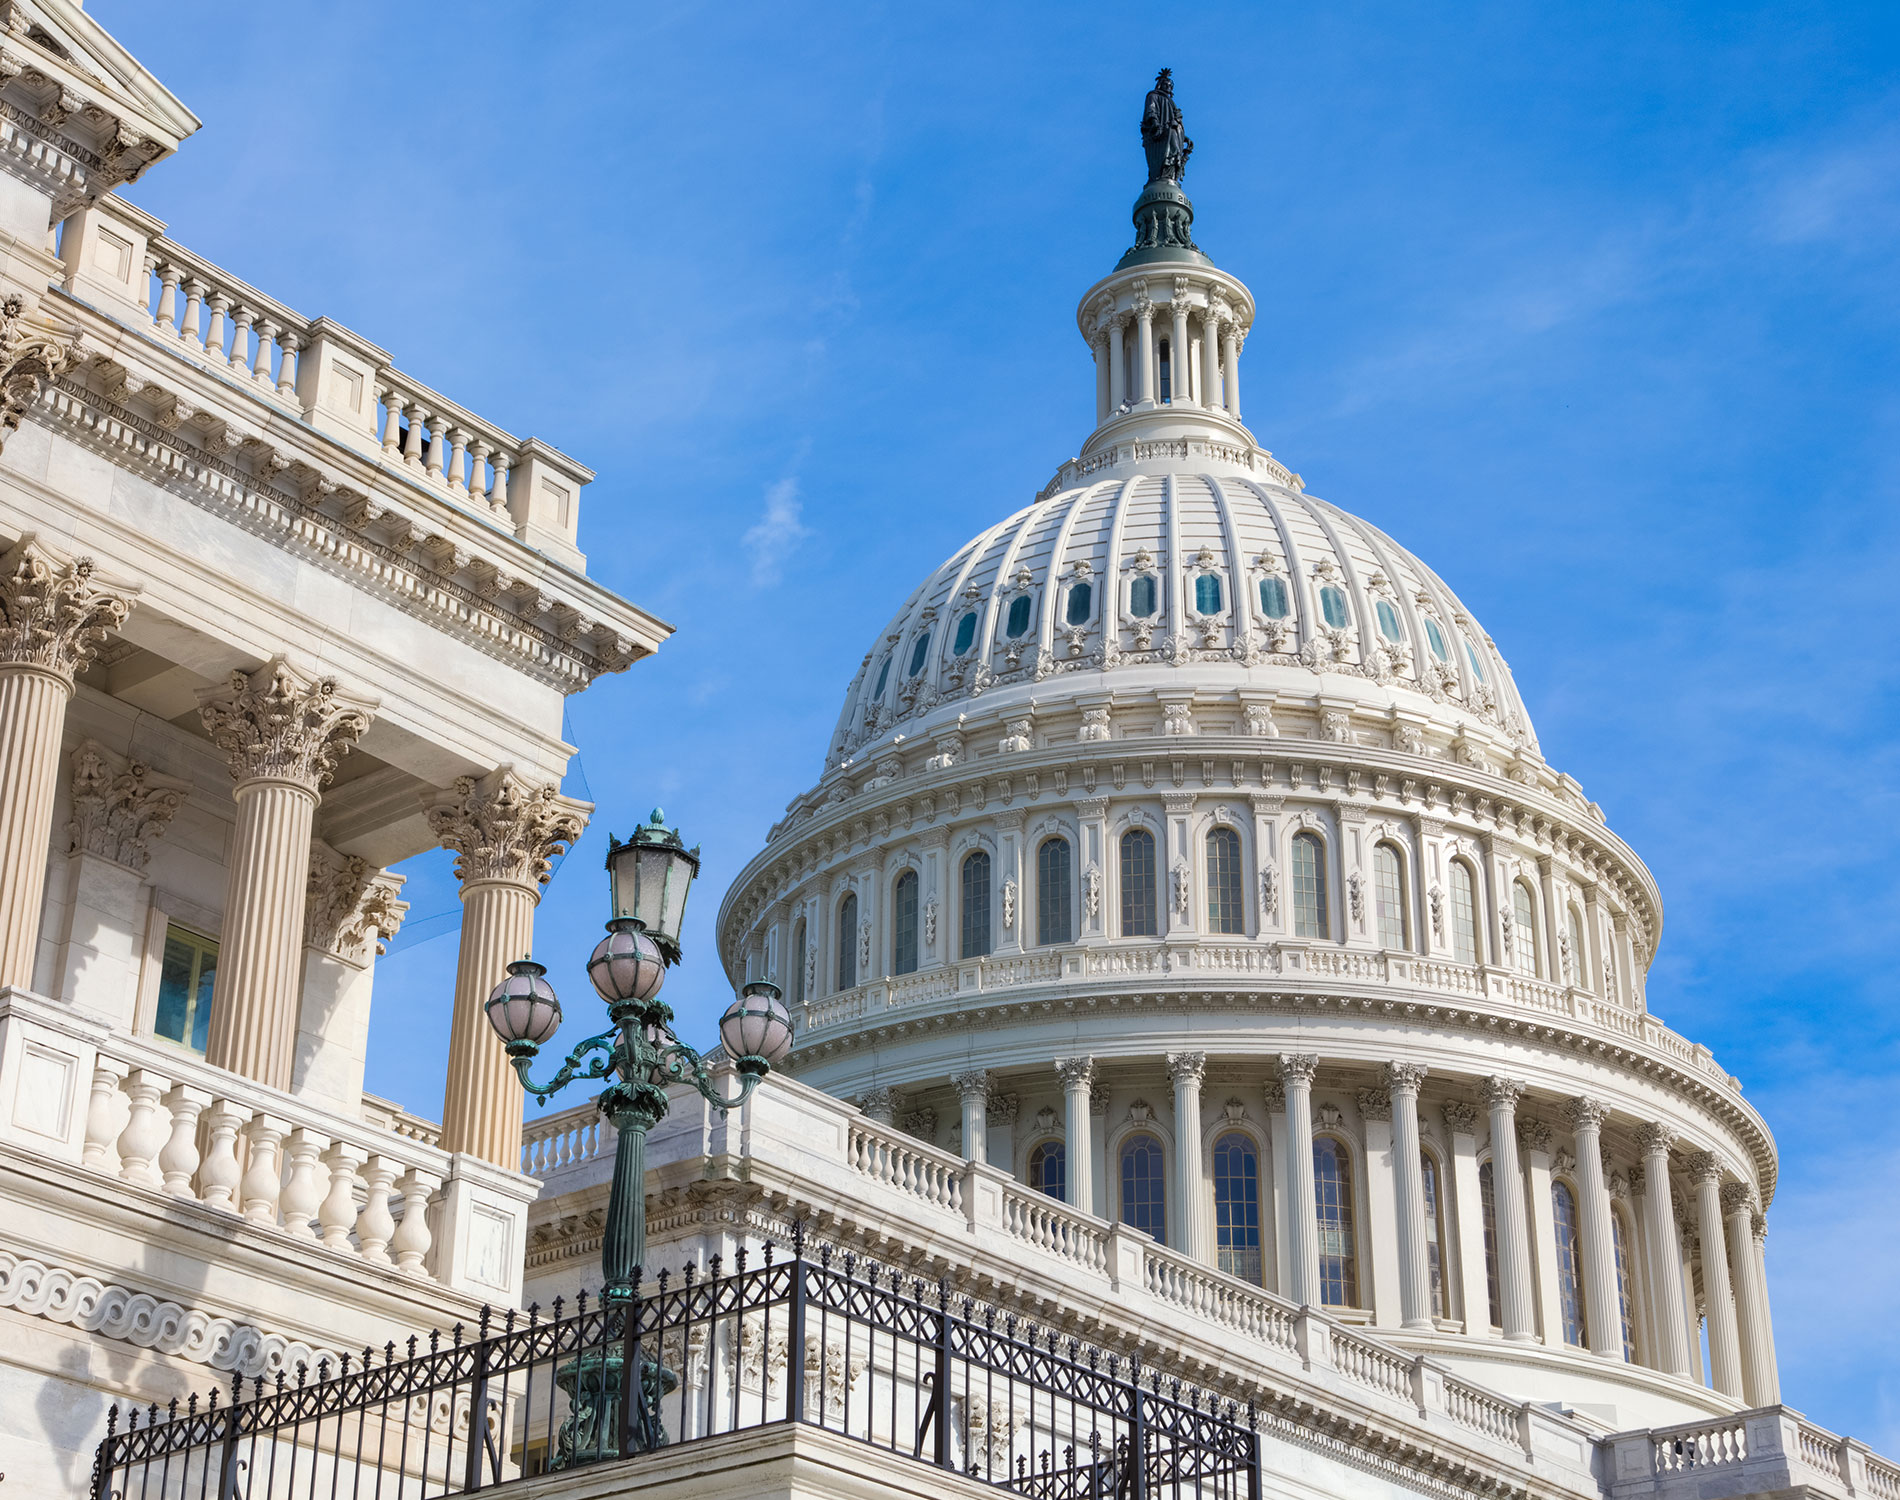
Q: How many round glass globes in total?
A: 4